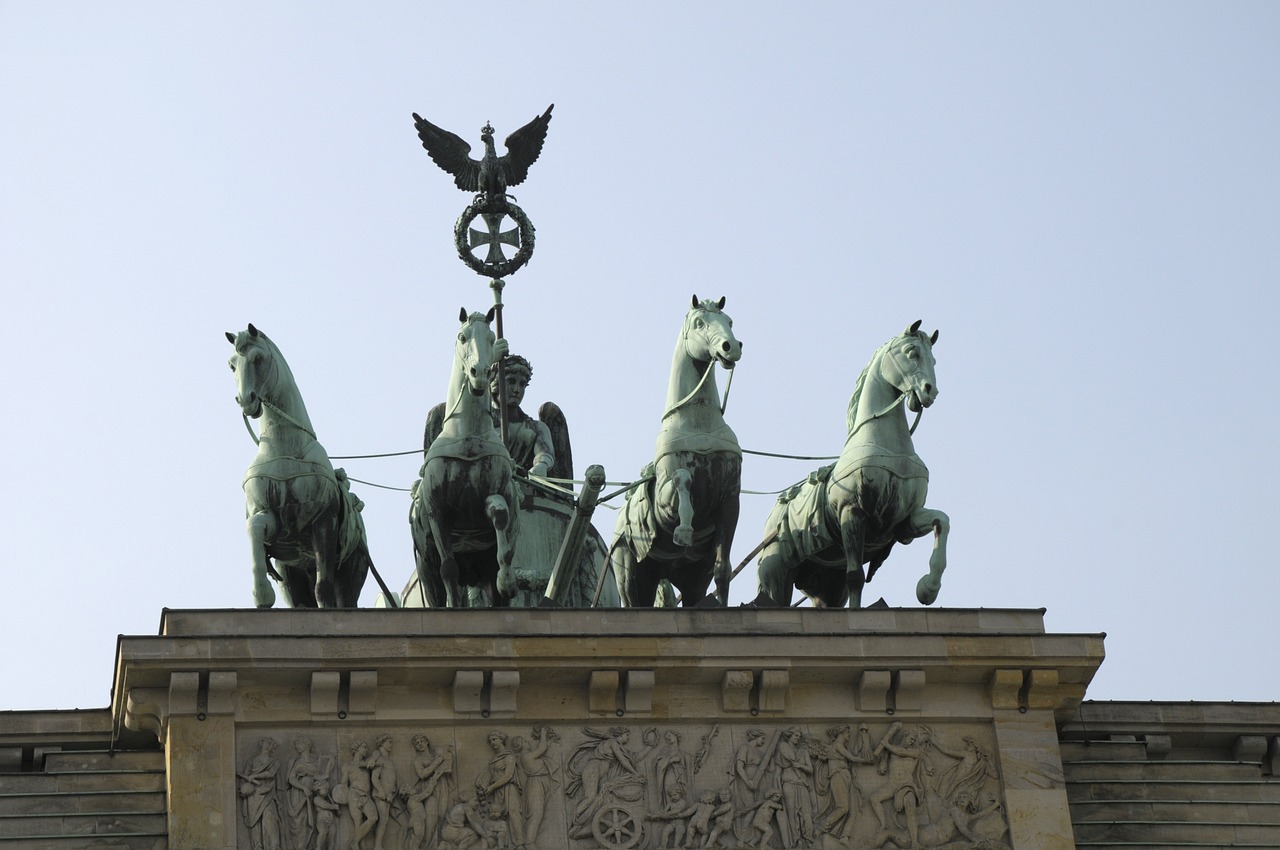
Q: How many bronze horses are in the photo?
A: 4